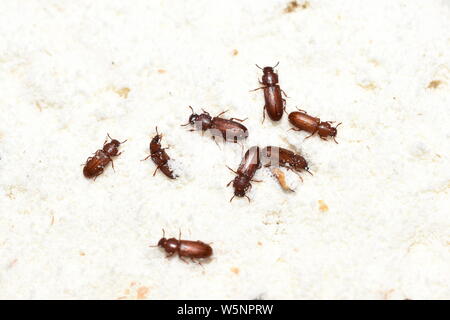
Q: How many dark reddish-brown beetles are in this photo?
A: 8